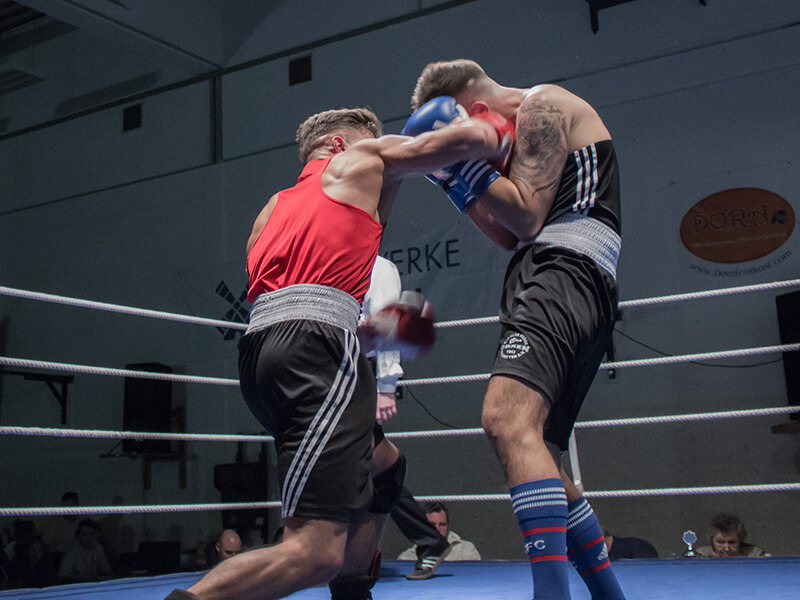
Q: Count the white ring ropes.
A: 4